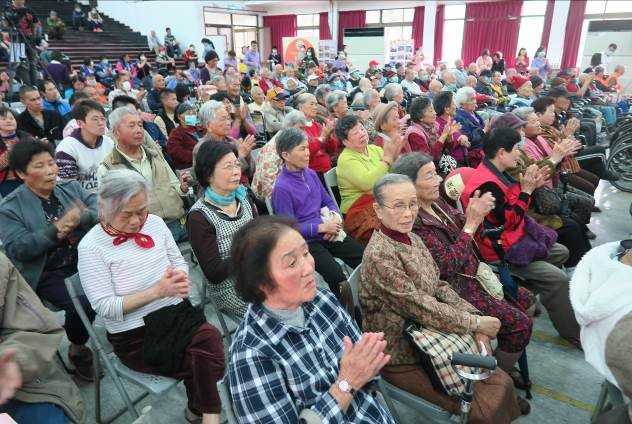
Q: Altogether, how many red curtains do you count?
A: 8